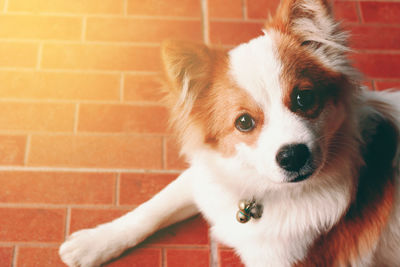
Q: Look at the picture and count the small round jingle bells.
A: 3